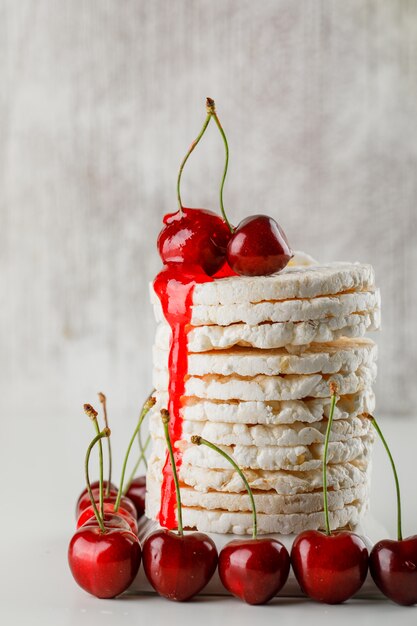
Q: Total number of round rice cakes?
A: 11